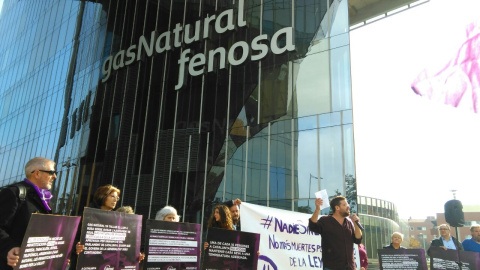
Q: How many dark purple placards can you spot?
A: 6